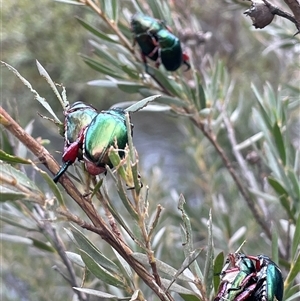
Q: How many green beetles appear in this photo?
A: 6